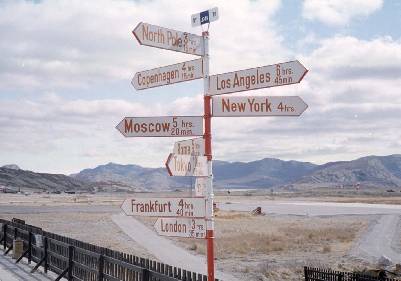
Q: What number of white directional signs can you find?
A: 10